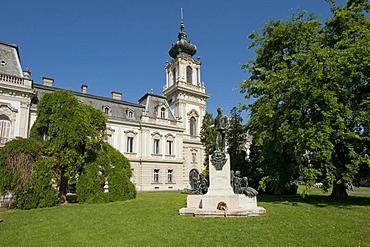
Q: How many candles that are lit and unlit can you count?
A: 0